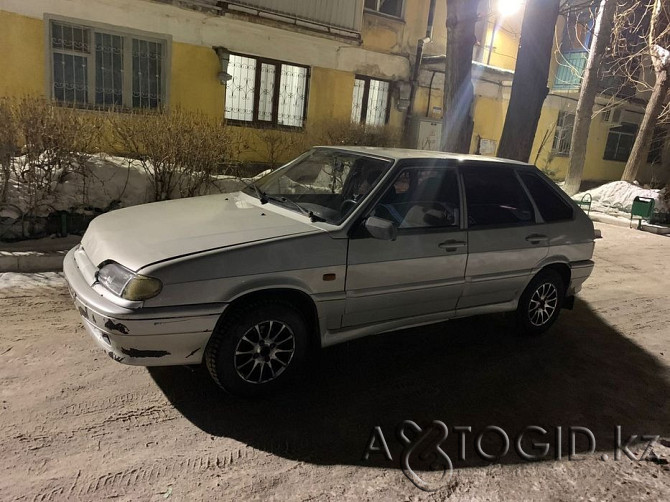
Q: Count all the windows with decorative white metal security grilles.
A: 3